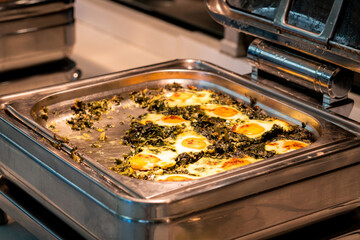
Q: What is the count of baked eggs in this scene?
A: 9